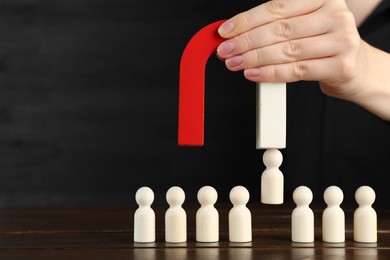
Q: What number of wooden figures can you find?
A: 8